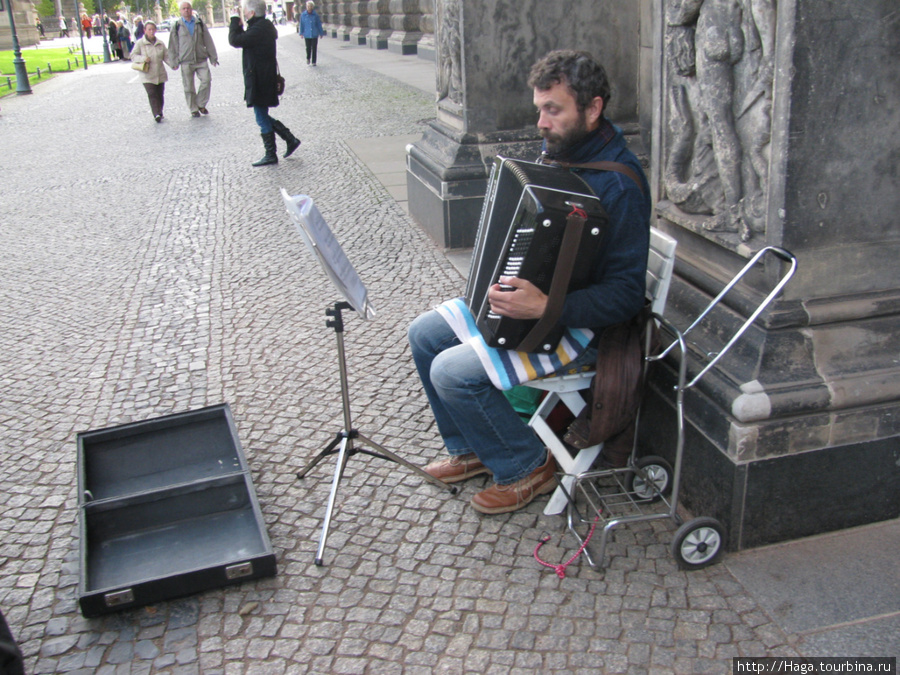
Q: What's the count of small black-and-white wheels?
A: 2